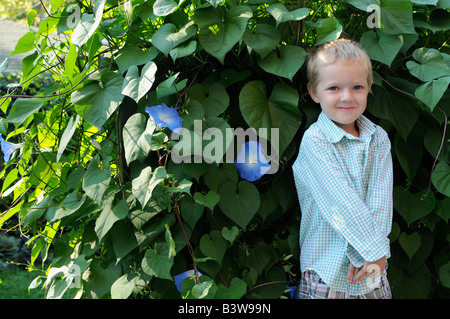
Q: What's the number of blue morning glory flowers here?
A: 5